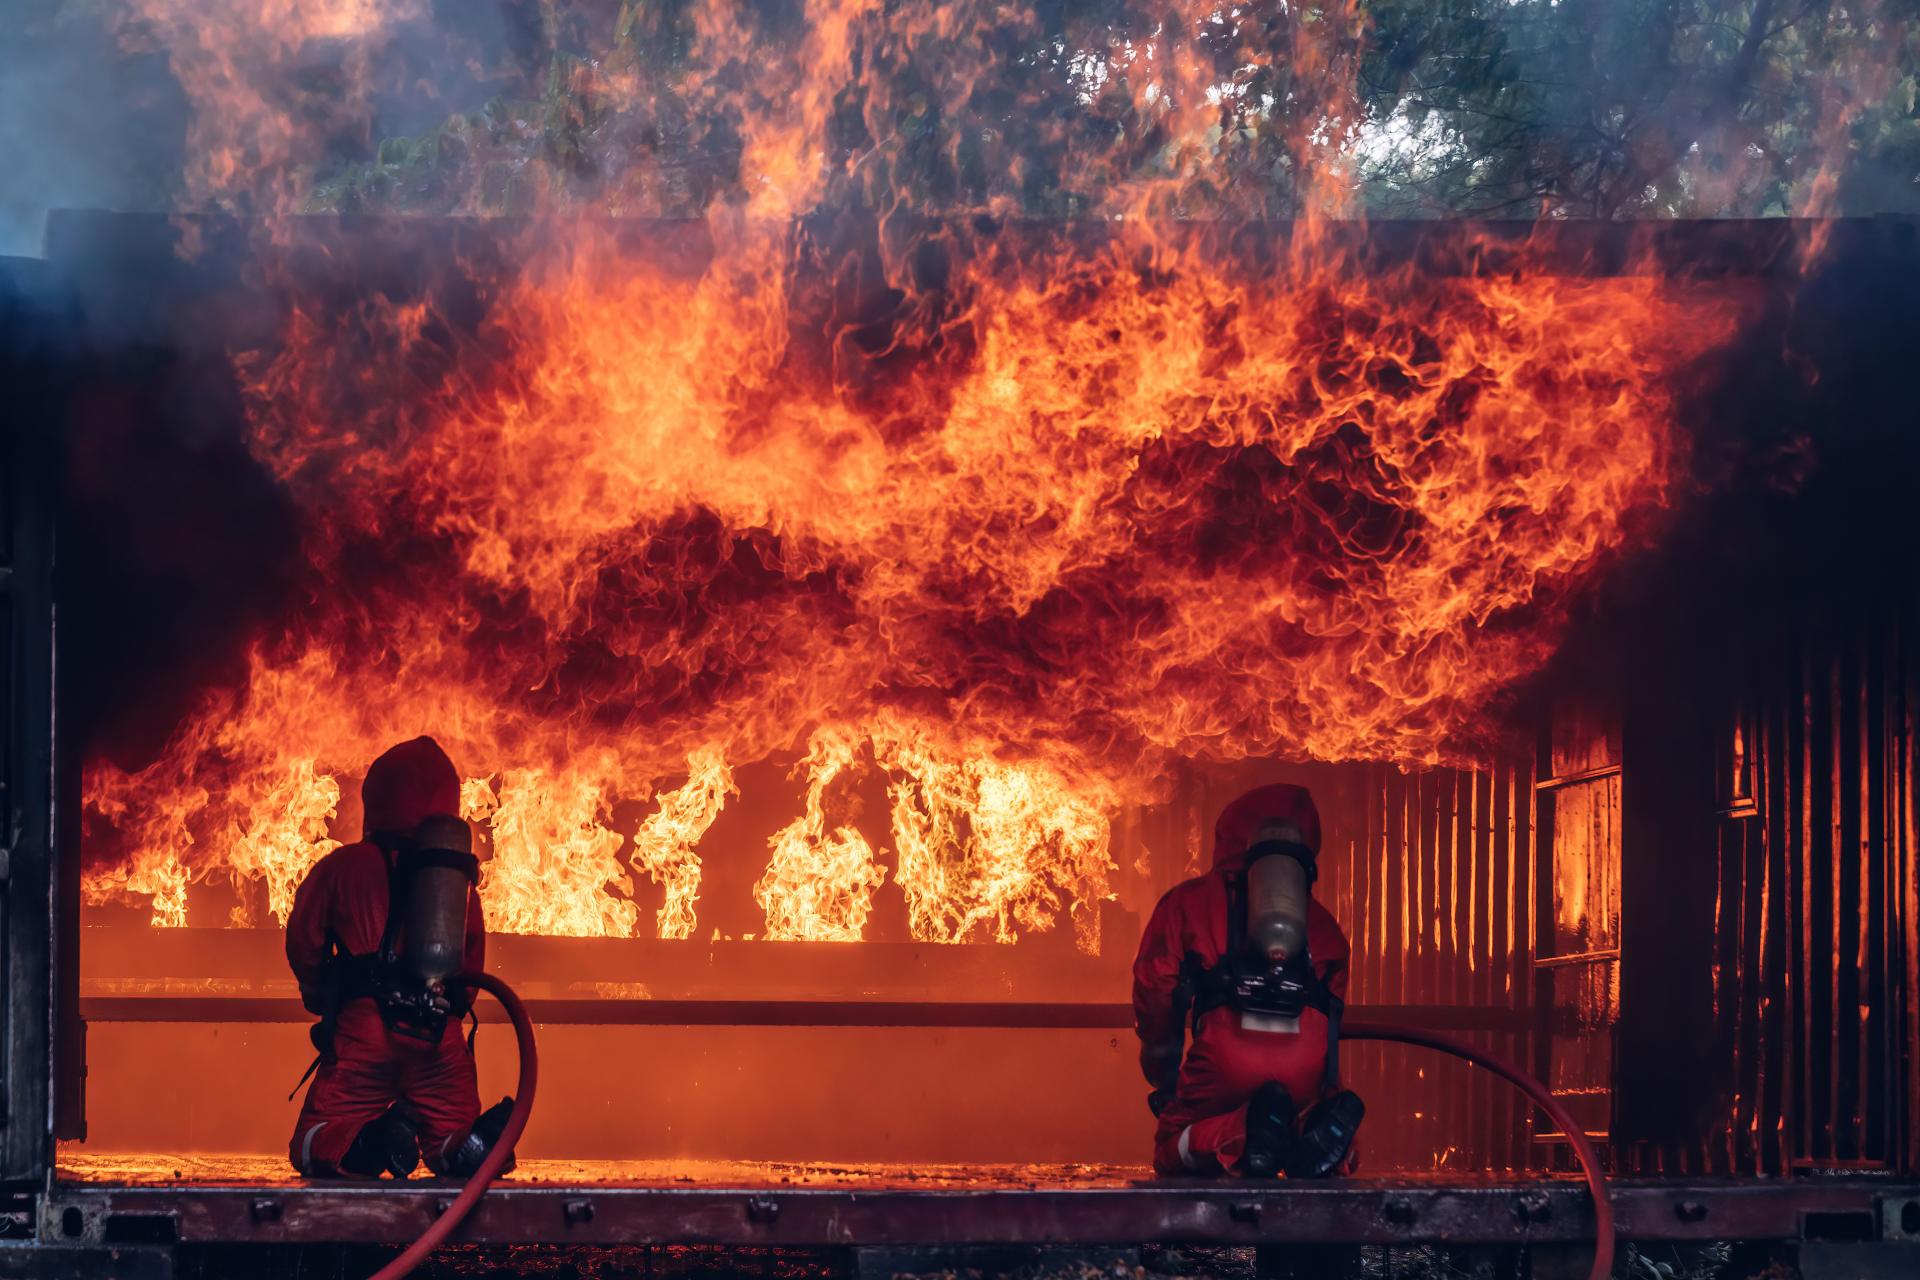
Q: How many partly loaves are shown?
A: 0